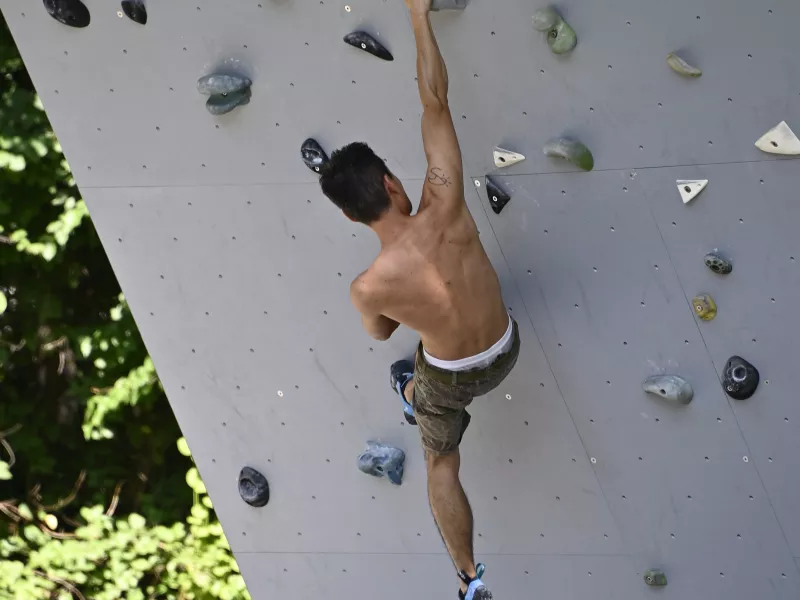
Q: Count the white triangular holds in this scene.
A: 3